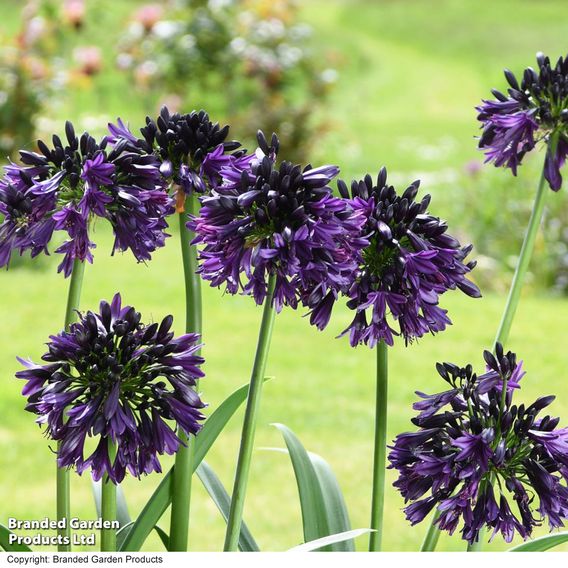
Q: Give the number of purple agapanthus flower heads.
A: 7